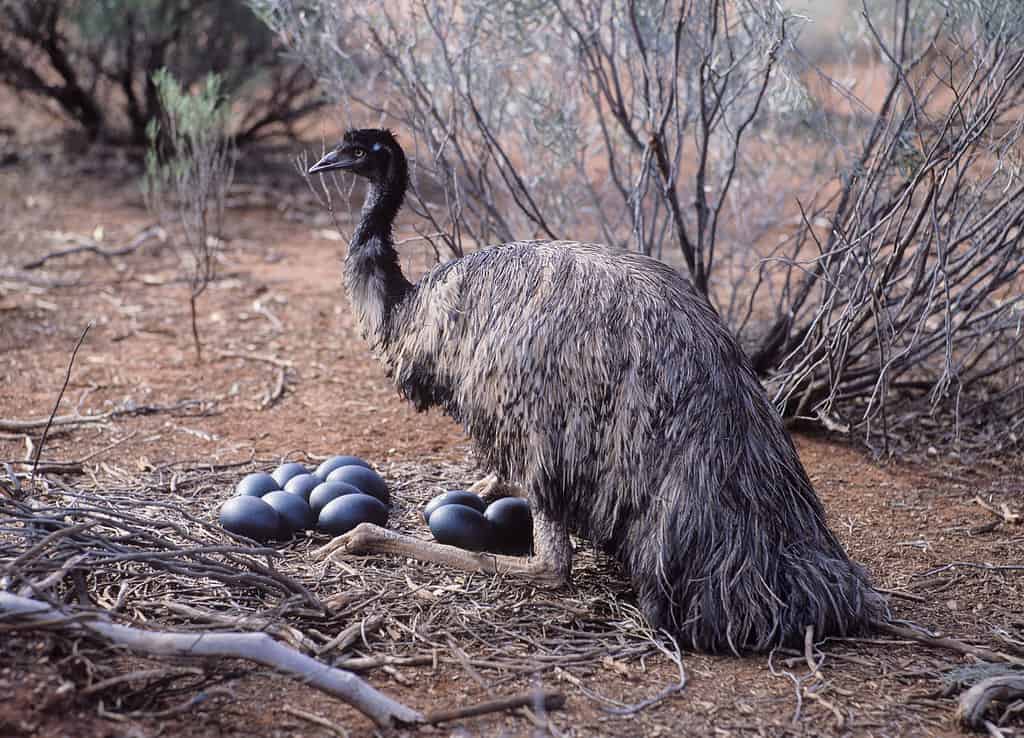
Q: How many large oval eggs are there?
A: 12